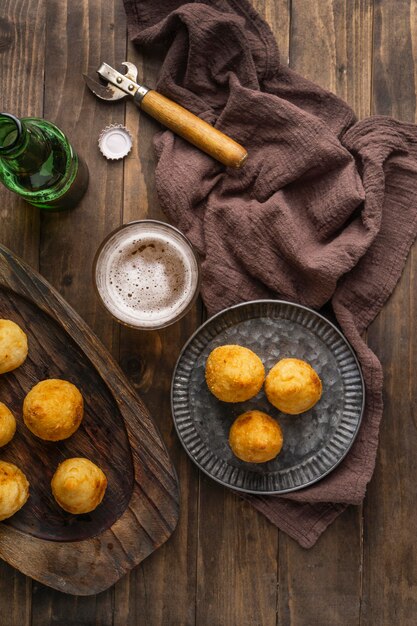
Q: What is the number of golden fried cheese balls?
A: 8